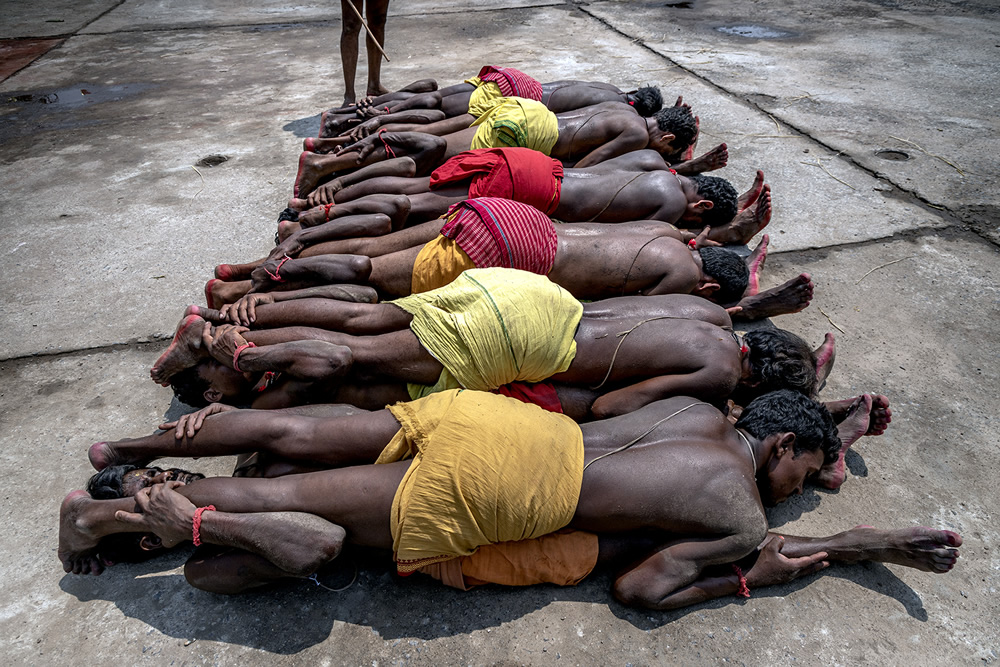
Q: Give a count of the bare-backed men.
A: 6